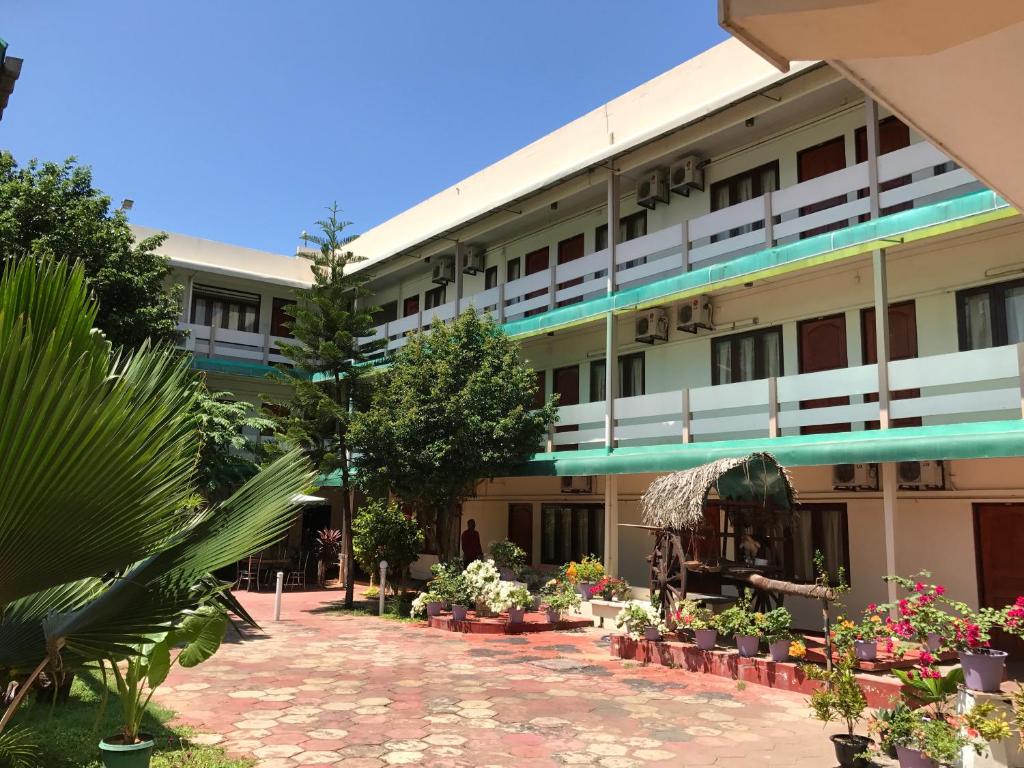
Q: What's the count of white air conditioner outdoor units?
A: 9